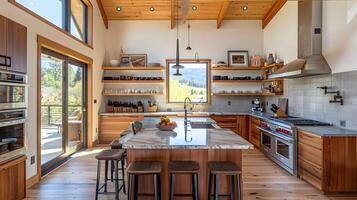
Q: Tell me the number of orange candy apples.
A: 0